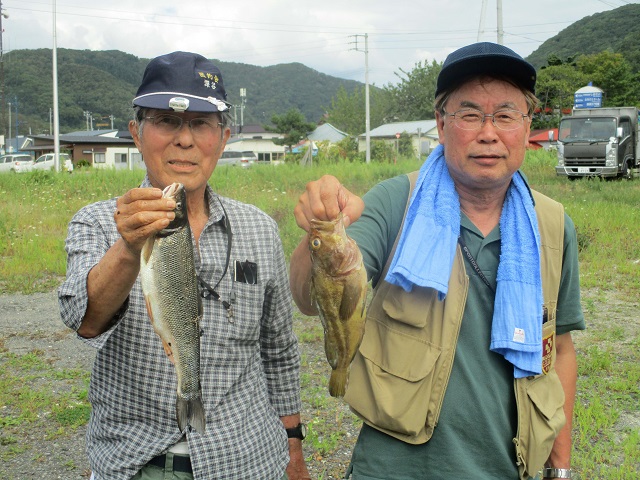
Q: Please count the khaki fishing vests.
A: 1